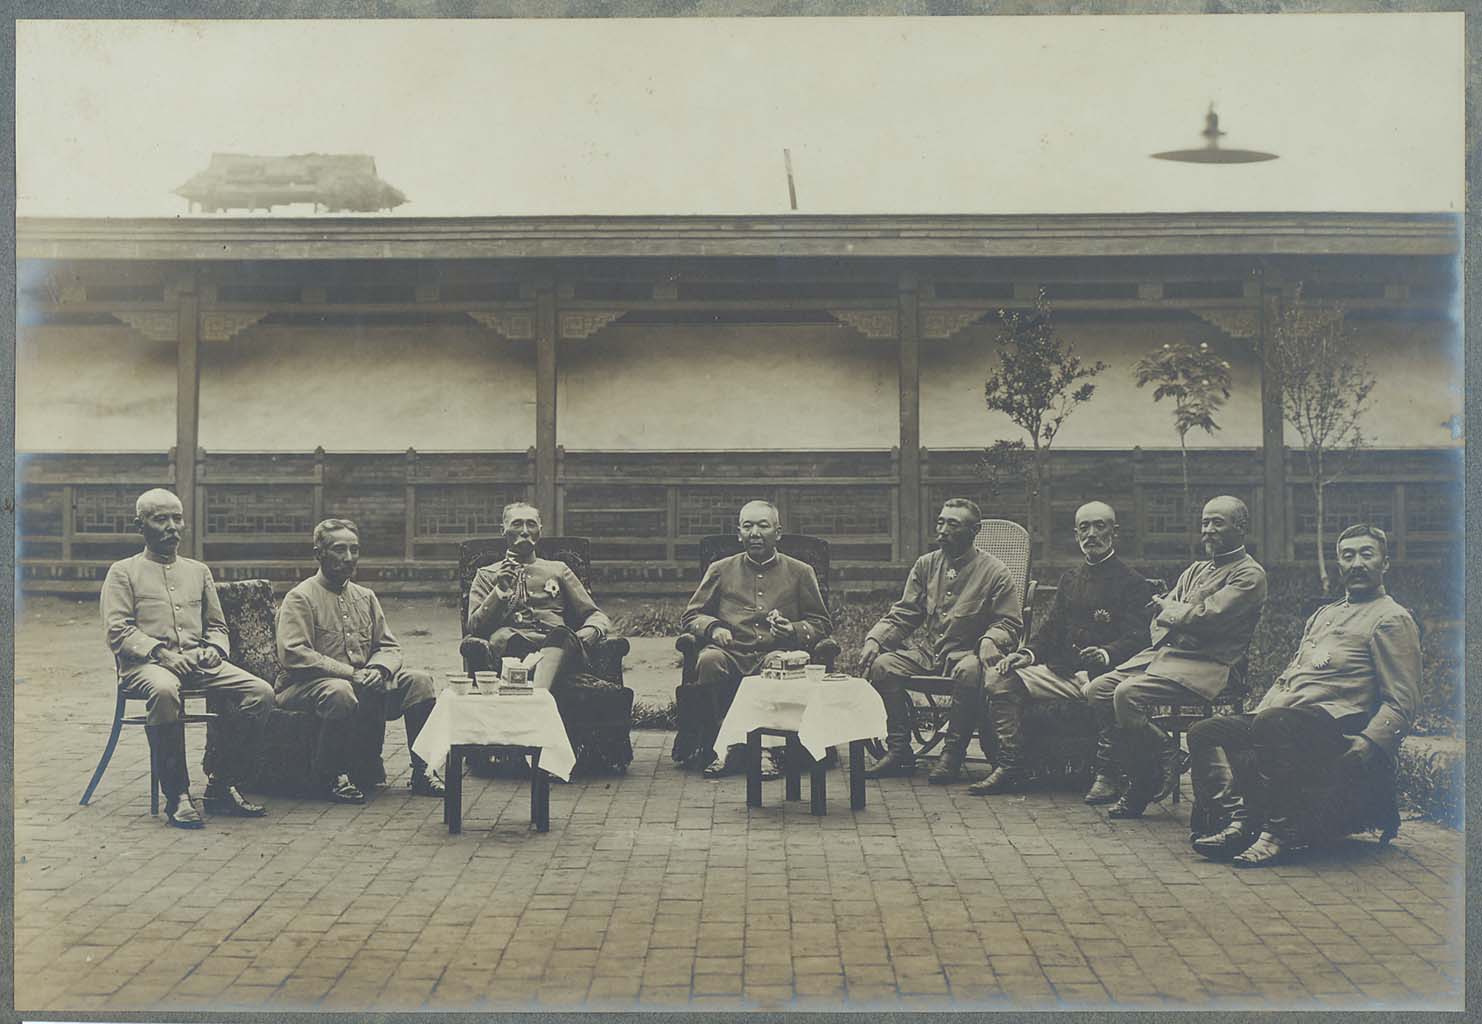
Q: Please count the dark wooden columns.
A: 4